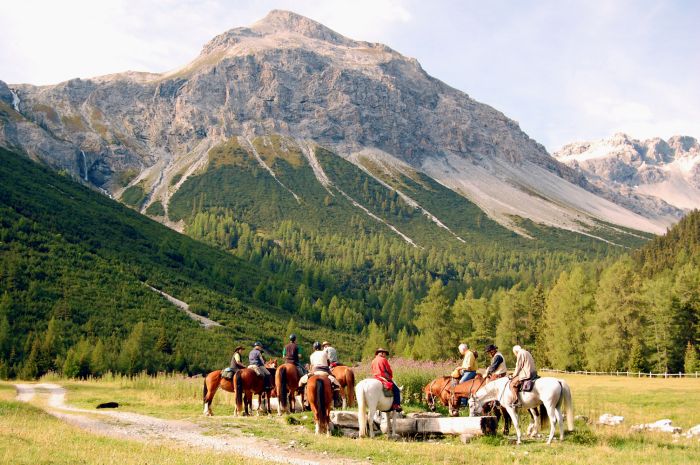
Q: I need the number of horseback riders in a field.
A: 9